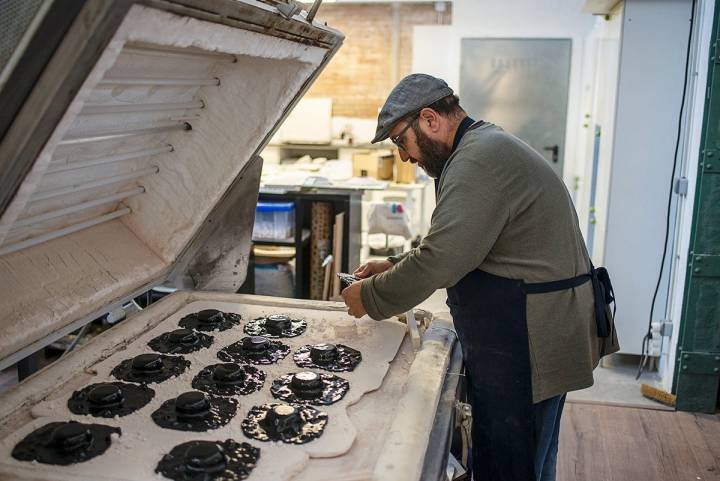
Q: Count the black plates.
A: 13